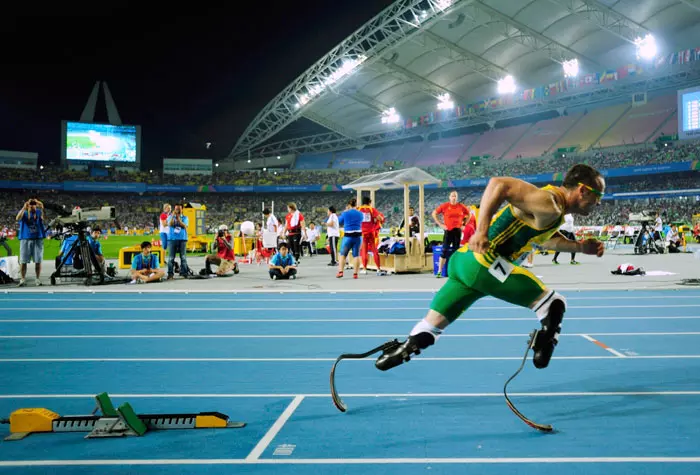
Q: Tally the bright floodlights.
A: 5